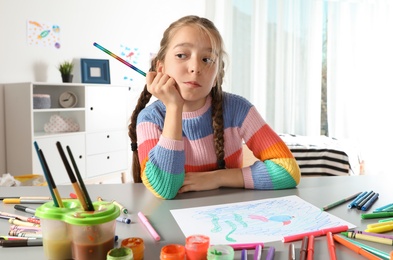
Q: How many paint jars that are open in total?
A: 5